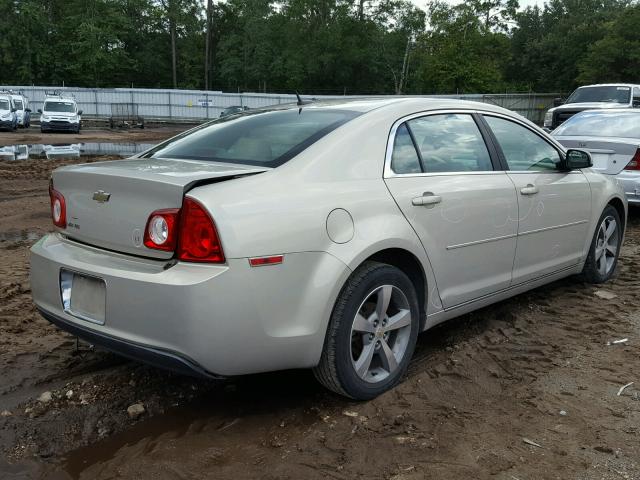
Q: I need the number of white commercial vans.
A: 3